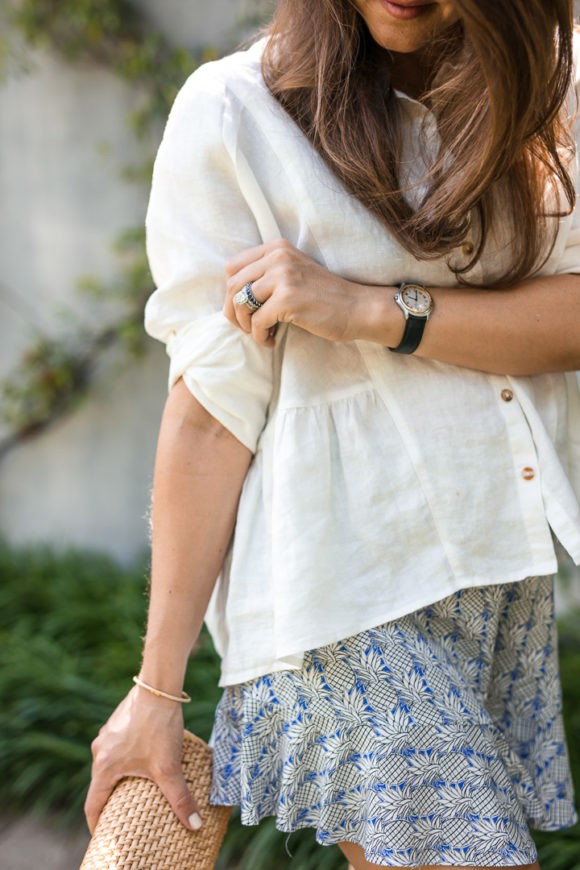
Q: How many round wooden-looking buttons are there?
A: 3